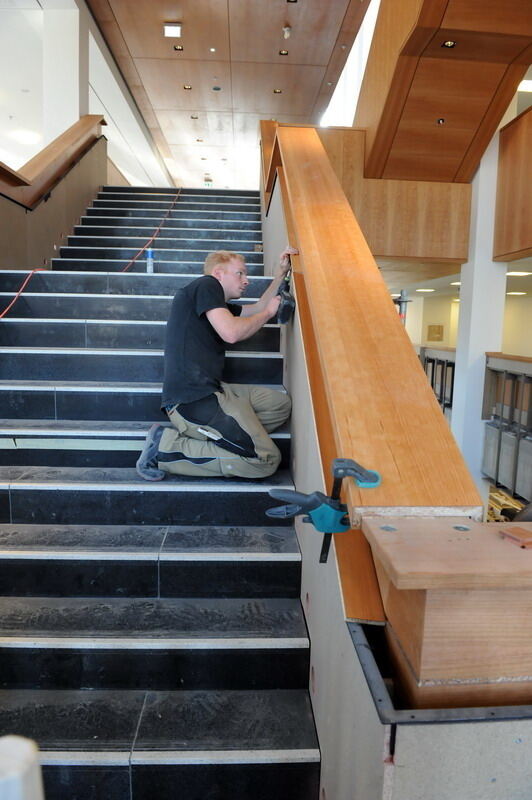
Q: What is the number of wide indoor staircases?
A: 1